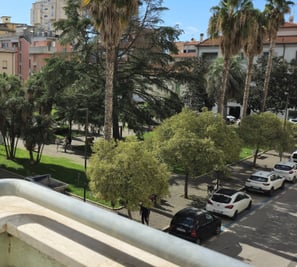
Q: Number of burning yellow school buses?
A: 0